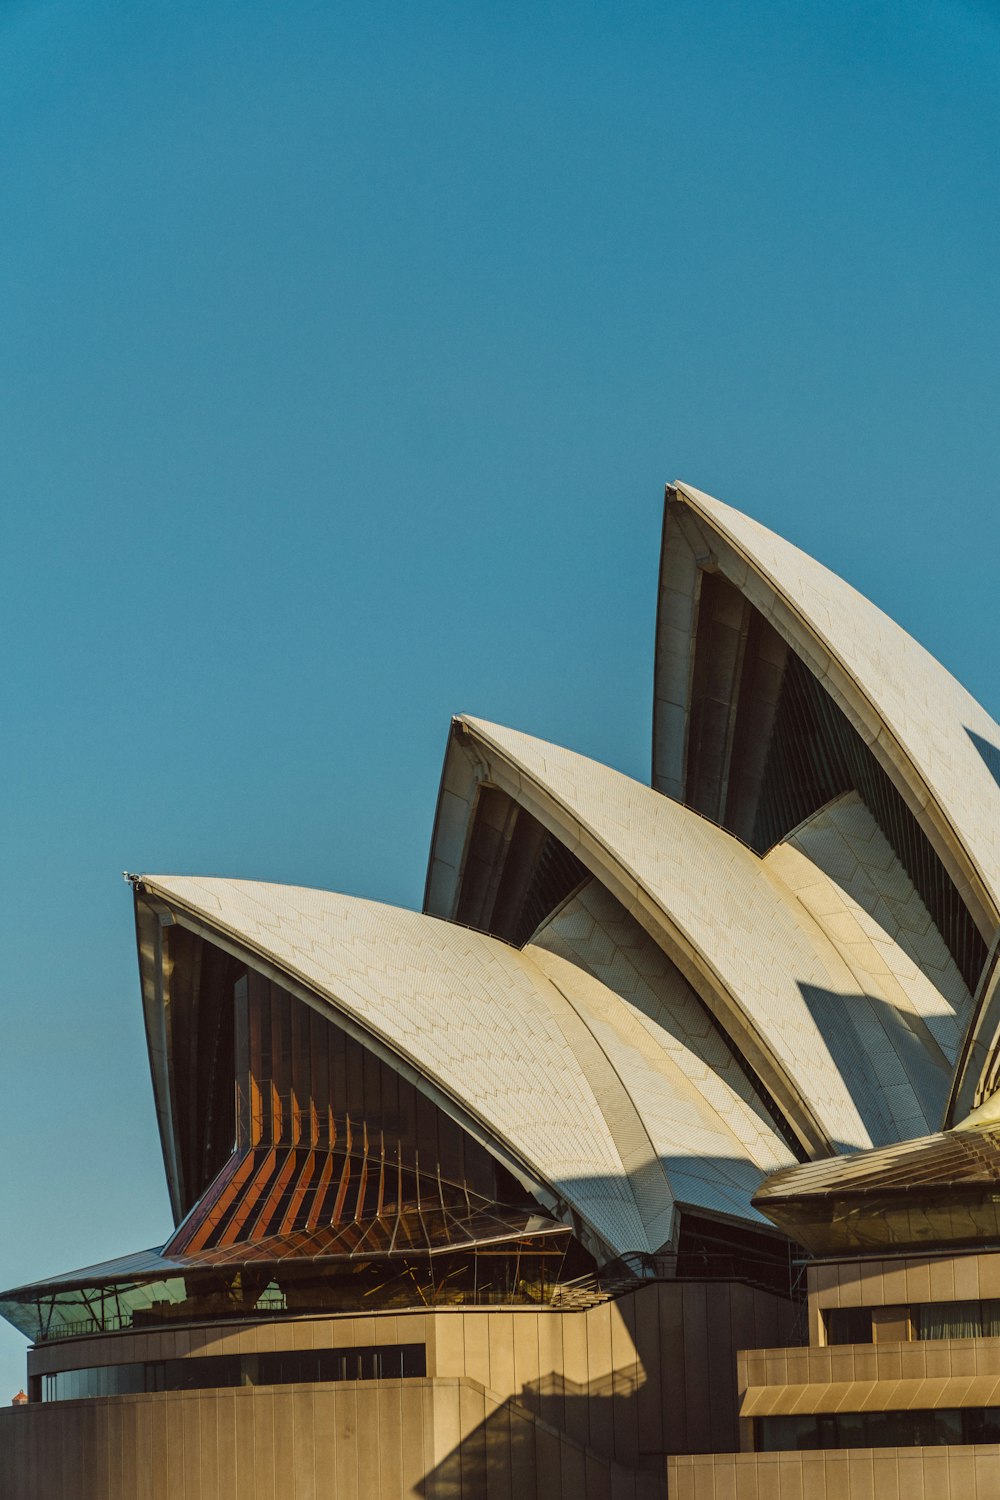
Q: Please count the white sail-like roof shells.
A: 3